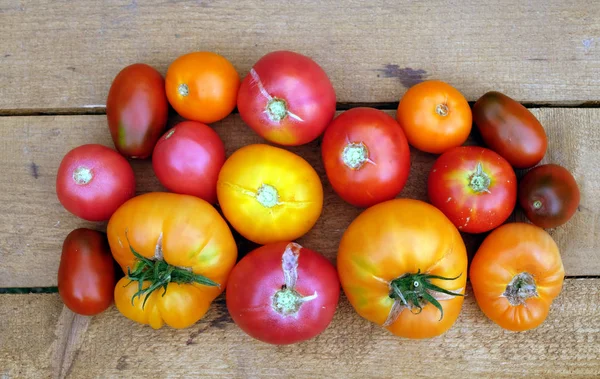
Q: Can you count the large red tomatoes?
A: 4